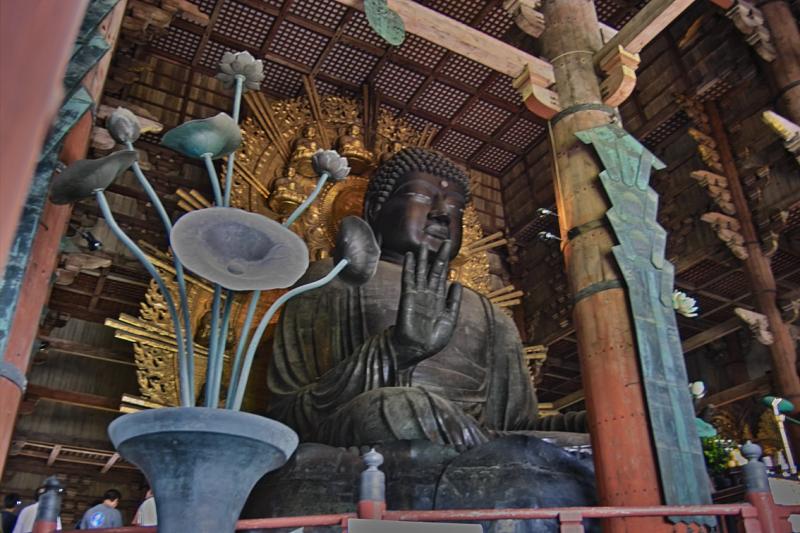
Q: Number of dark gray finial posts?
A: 3